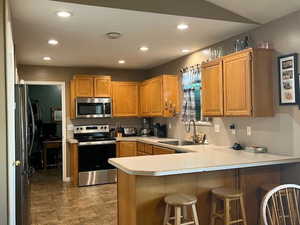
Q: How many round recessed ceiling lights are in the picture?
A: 7